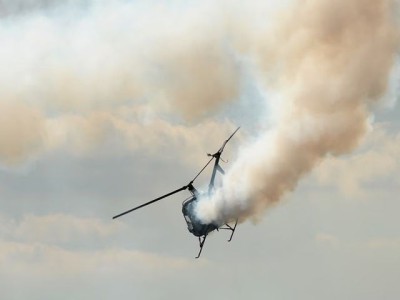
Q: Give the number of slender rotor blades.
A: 2